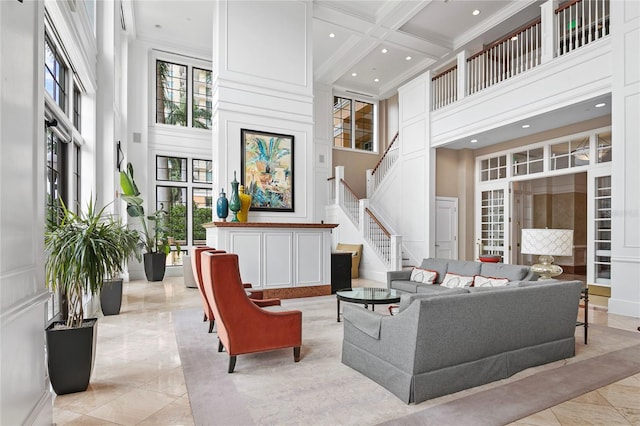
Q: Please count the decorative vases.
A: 3